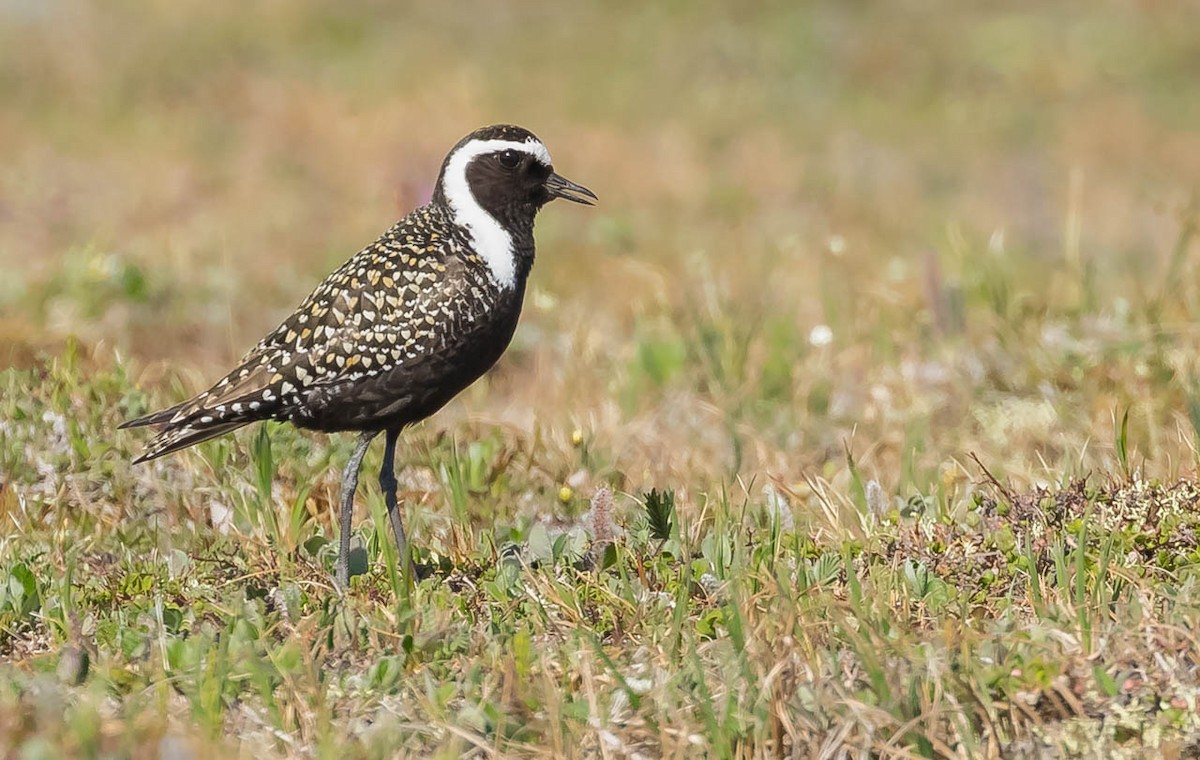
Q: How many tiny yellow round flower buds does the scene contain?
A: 2